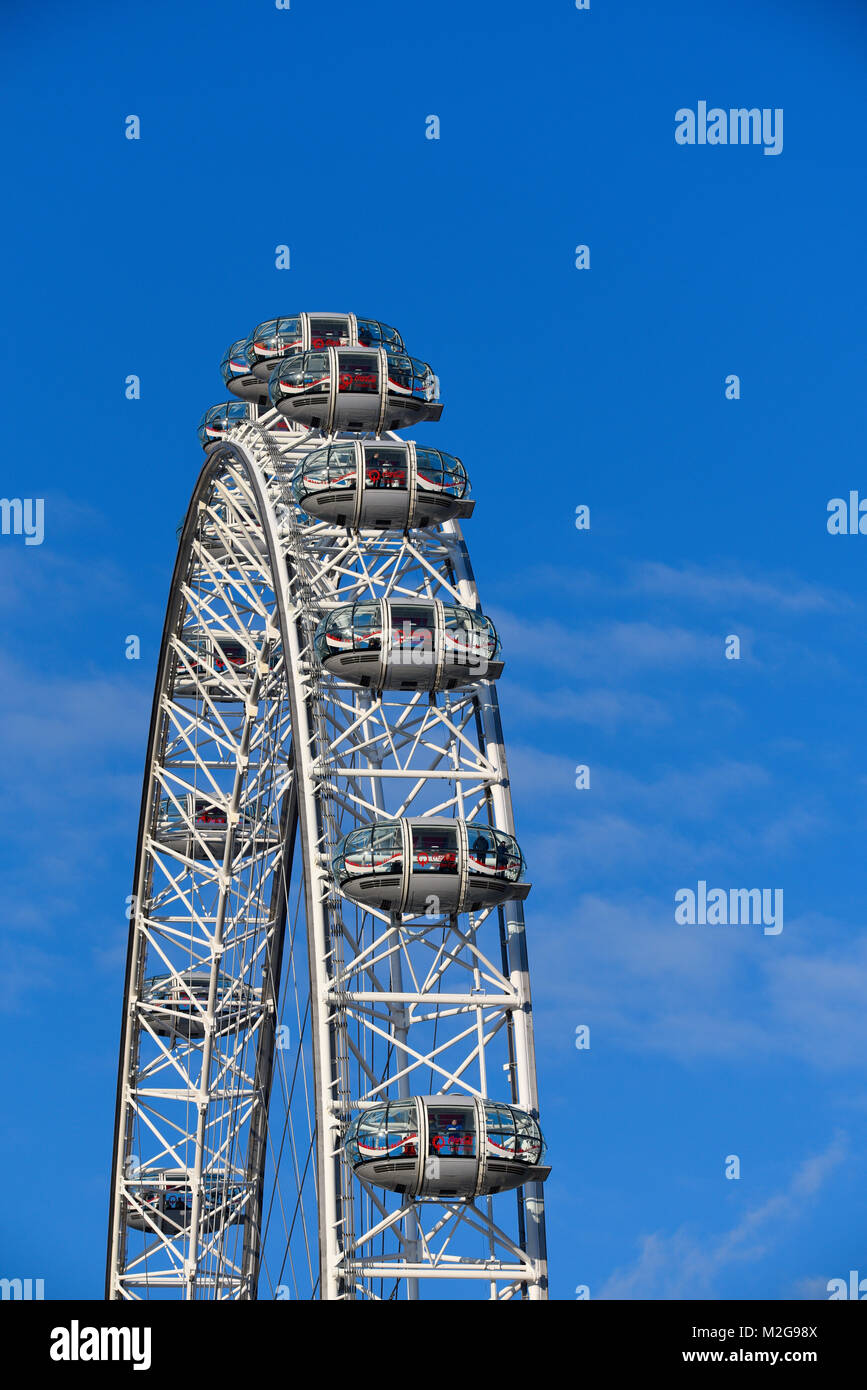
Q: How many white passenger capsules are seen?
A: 13